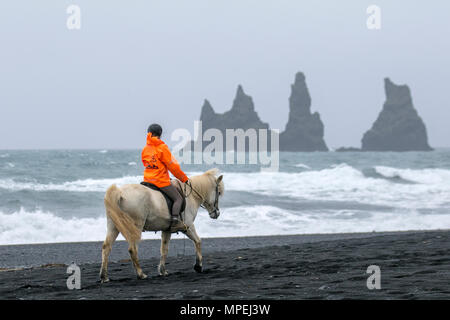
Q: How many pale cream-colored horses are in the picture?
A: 1